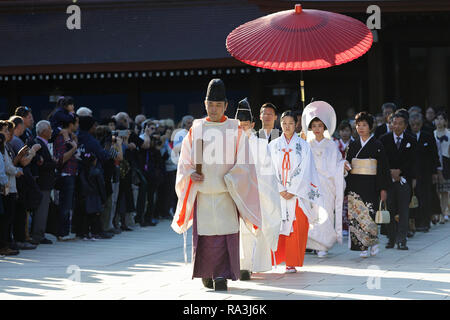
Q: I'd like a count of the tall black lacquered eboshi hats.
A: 2